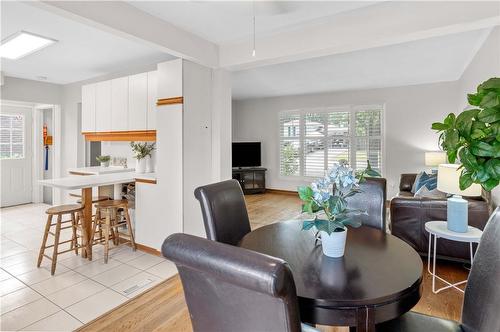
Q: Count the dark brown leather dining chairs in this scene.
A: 4